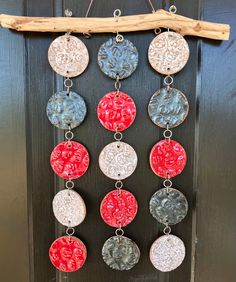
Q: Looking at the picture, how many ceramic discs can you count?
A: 15